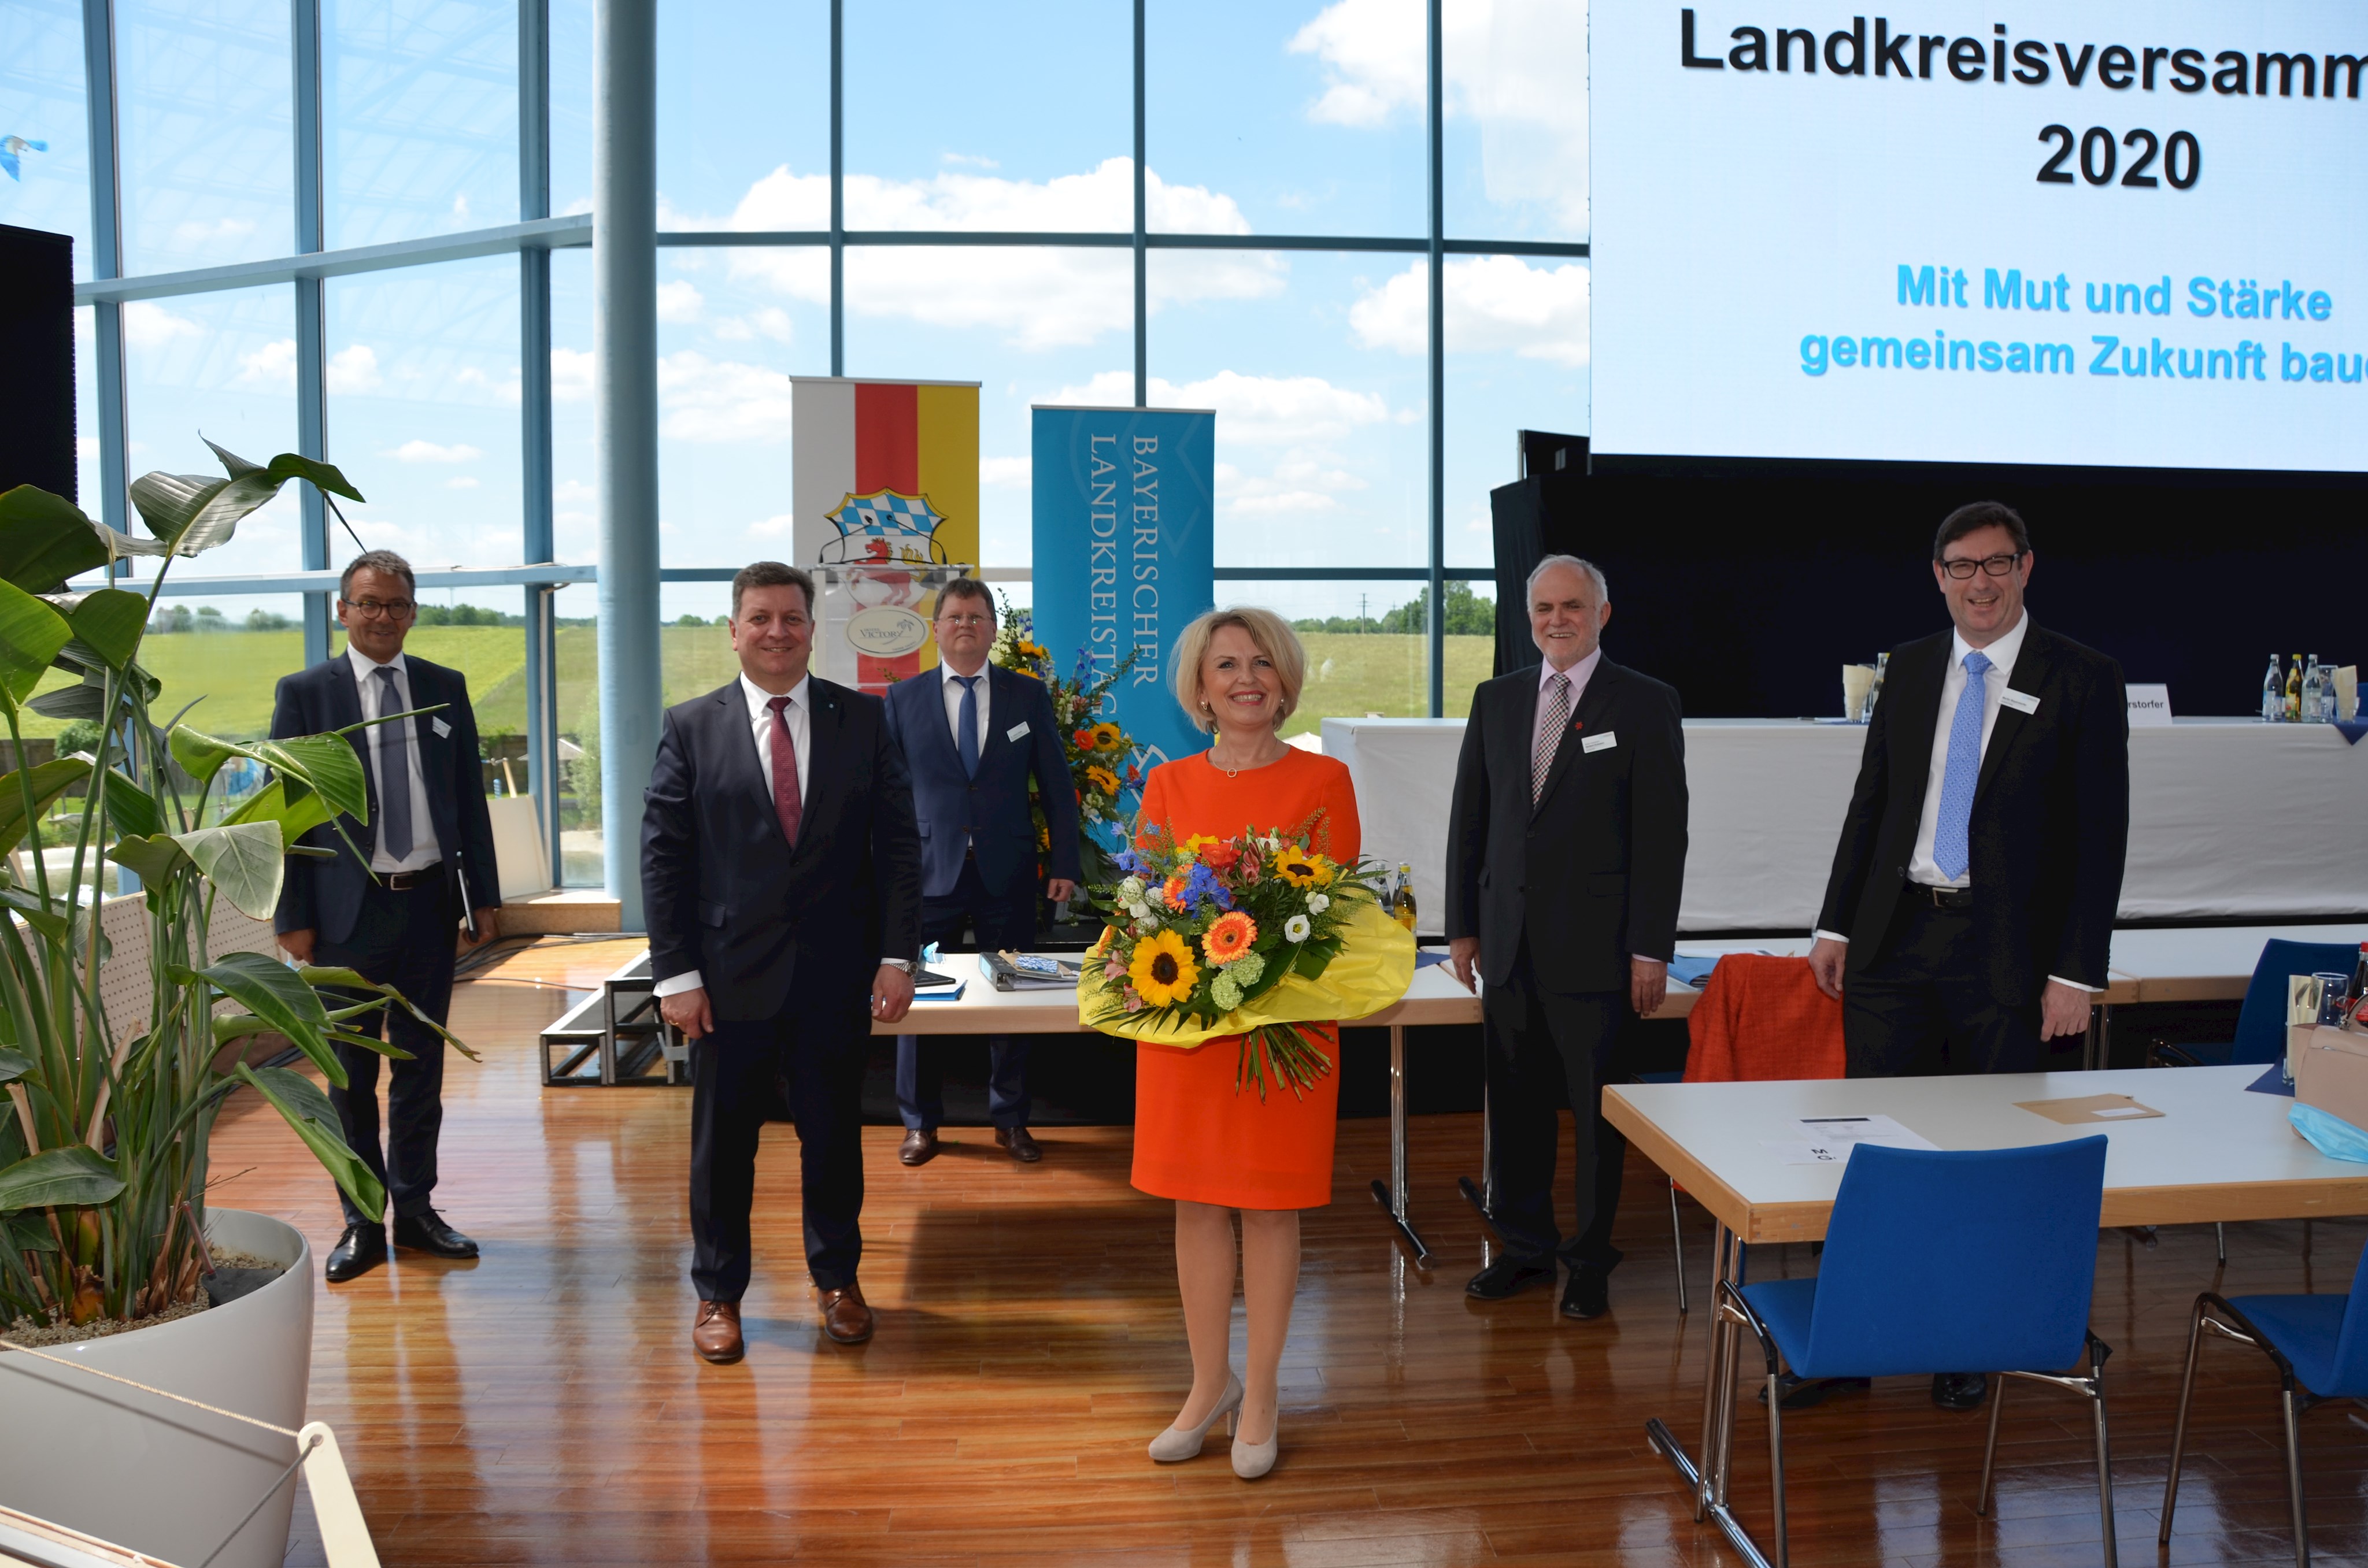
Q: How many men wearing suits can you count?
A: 5